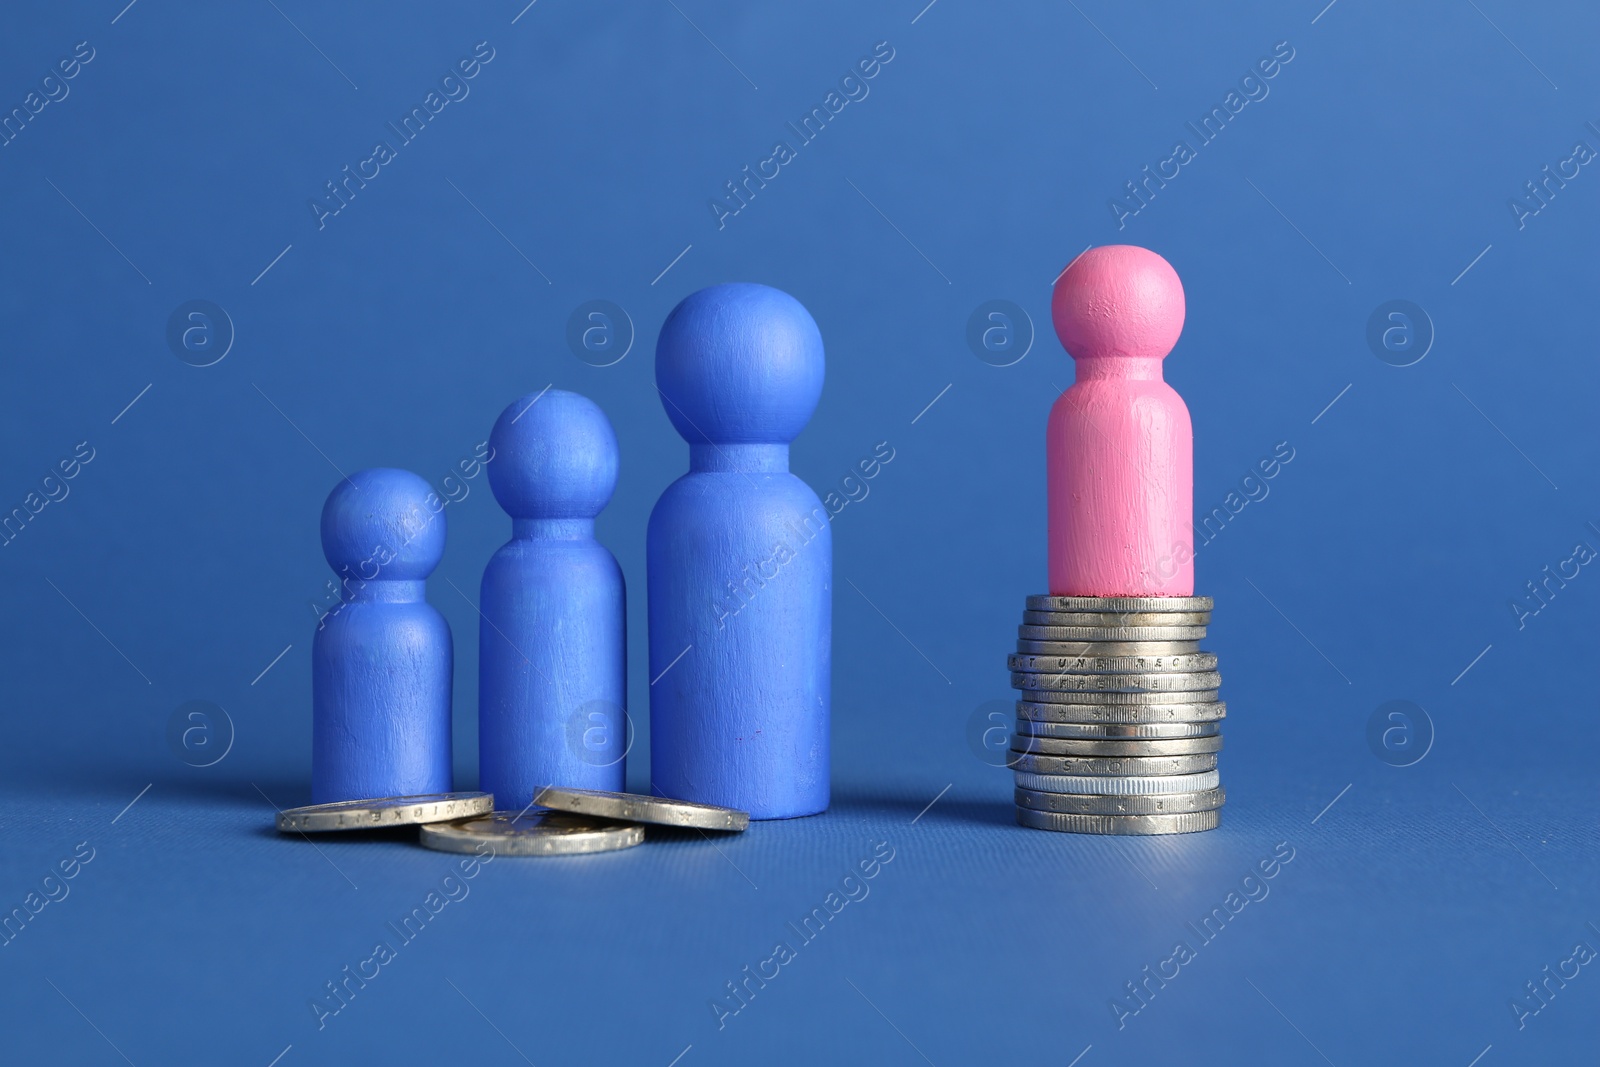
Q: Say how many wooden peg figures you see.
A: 4